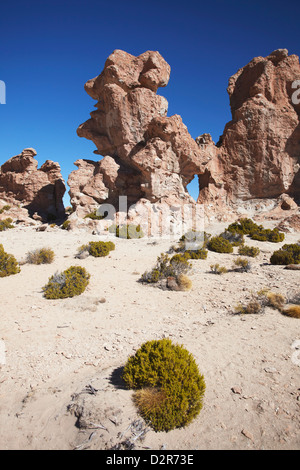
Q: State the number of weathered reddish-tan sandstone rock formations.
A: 3